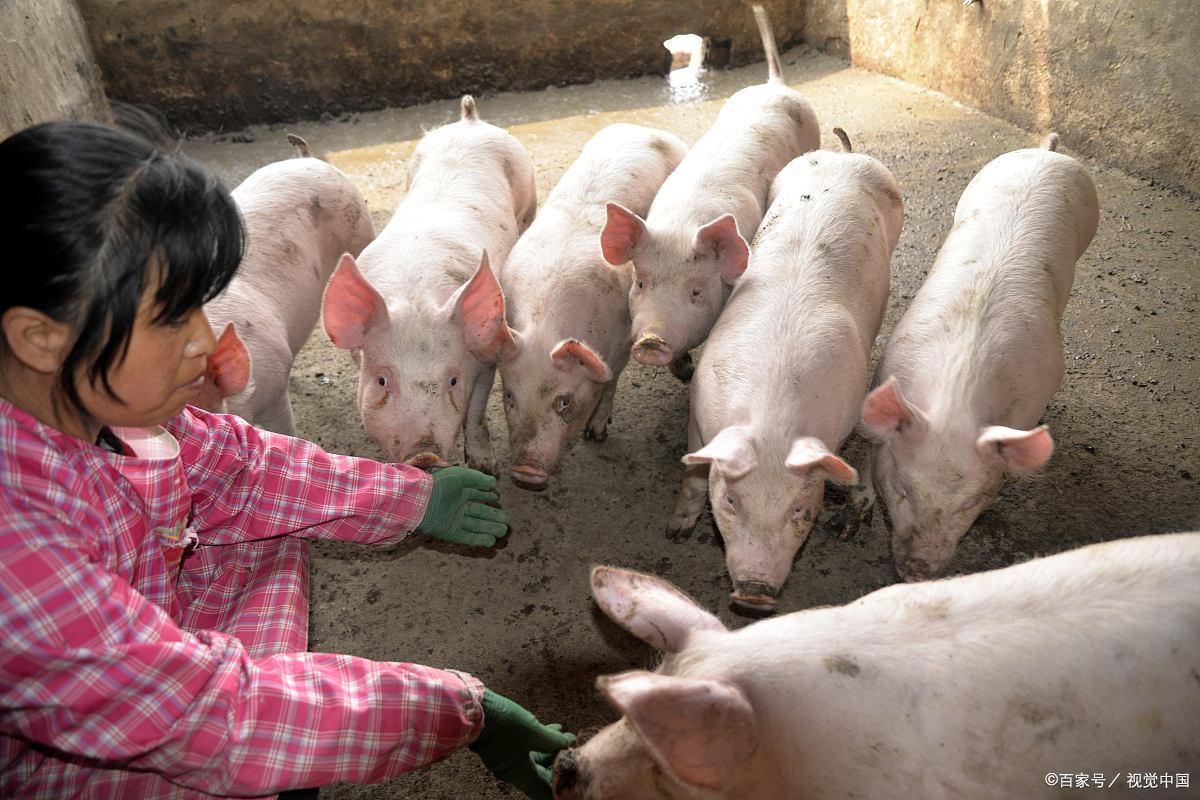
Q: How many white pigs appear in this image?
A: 7